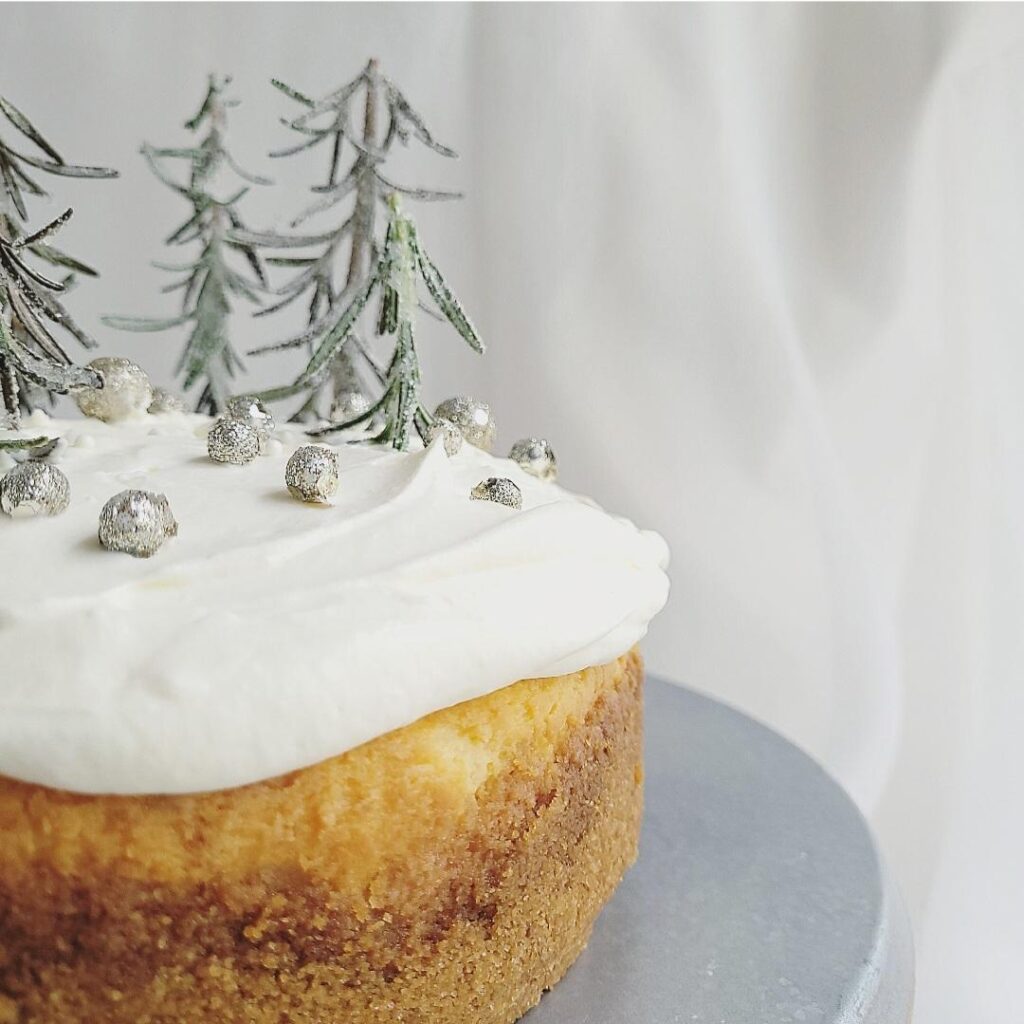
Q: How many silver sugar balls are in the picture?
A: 12